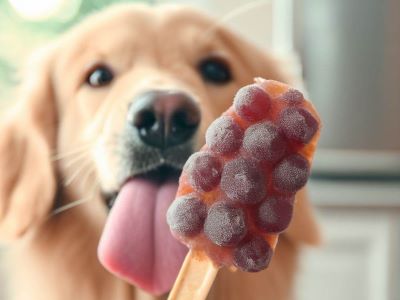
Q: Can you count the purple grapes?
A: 12